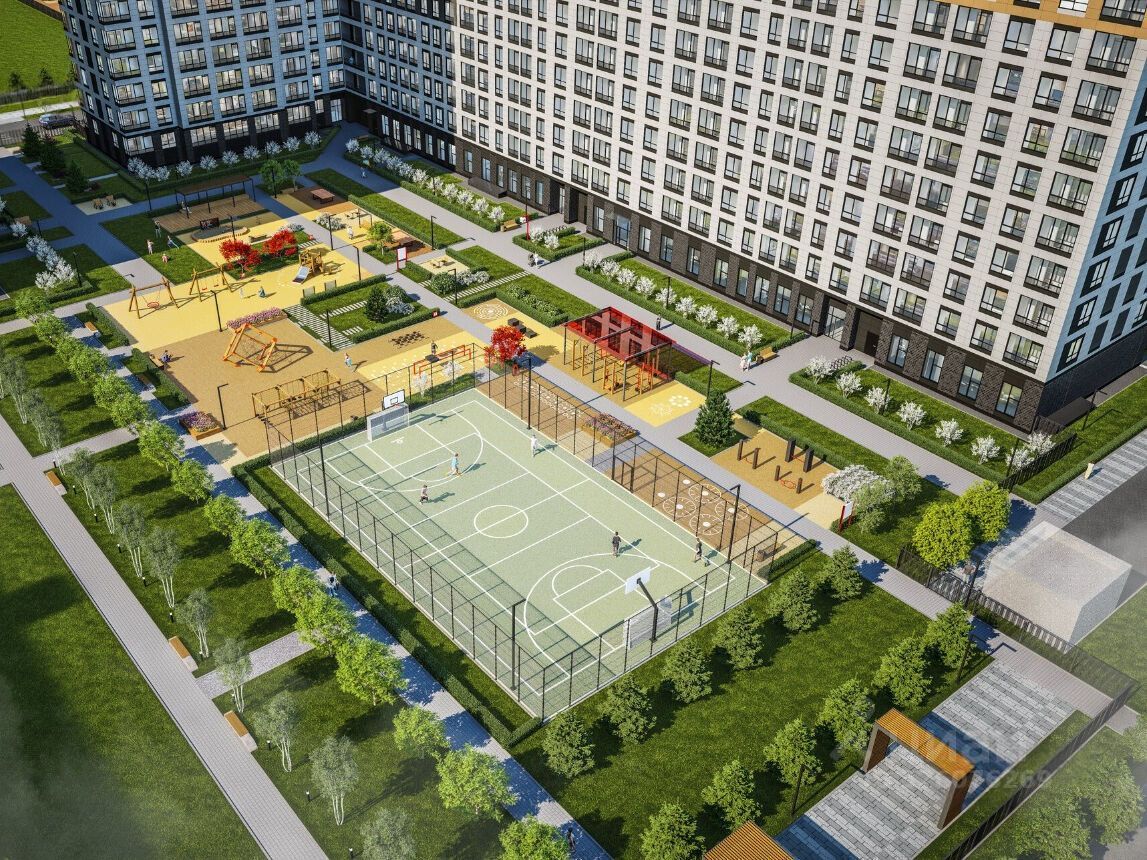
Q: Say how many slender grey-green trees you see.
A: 13